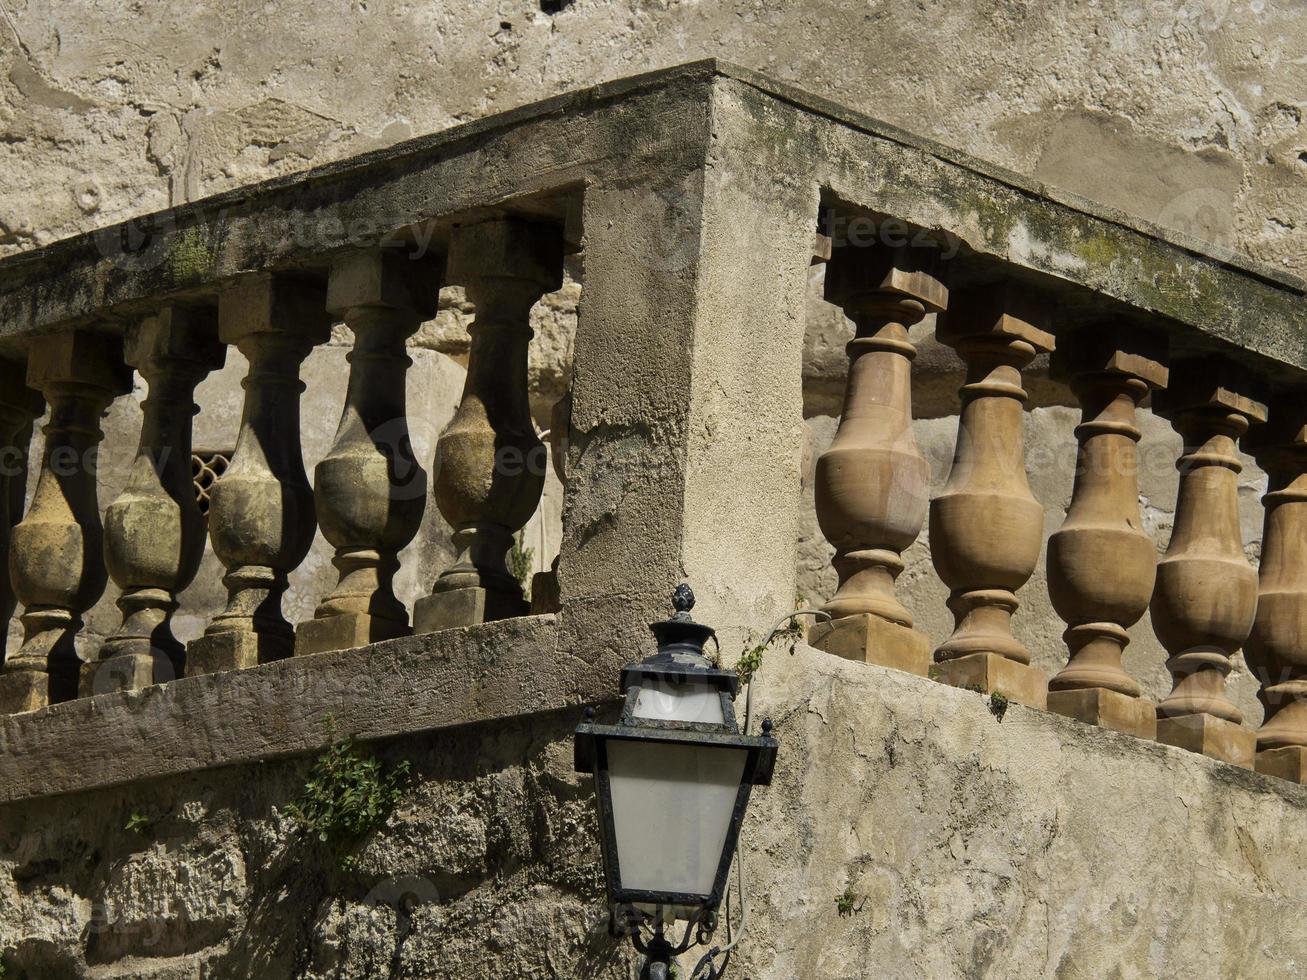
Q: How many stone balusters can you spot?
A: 11